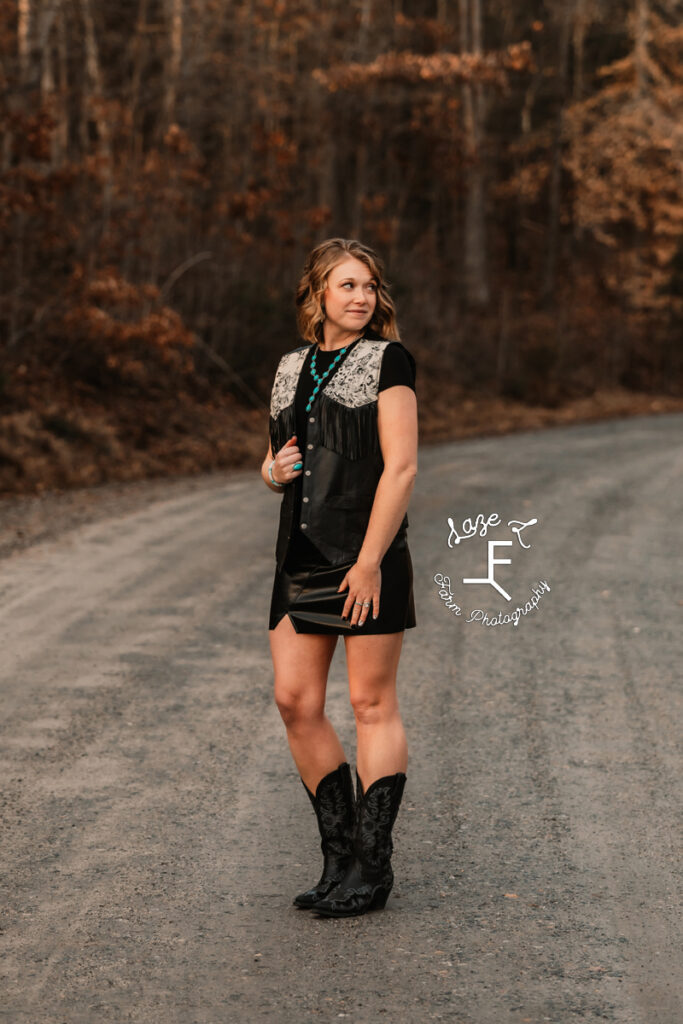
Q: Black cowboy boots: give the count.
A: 2